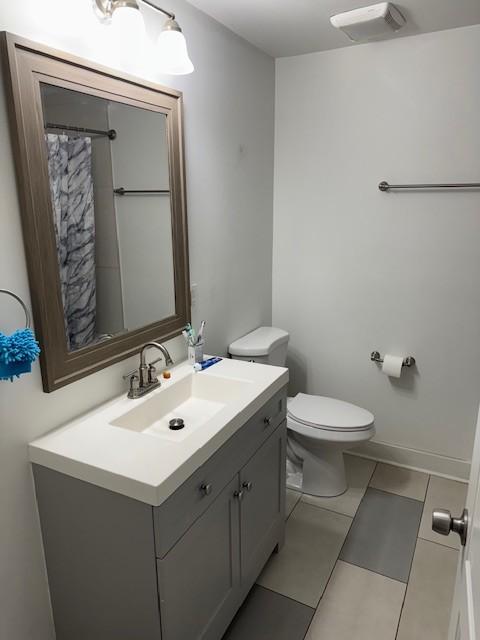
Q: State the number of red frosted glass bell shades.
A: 0